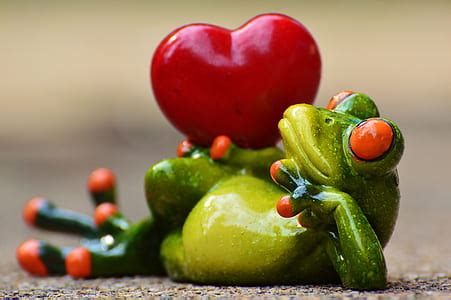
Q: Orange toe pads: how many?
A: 10